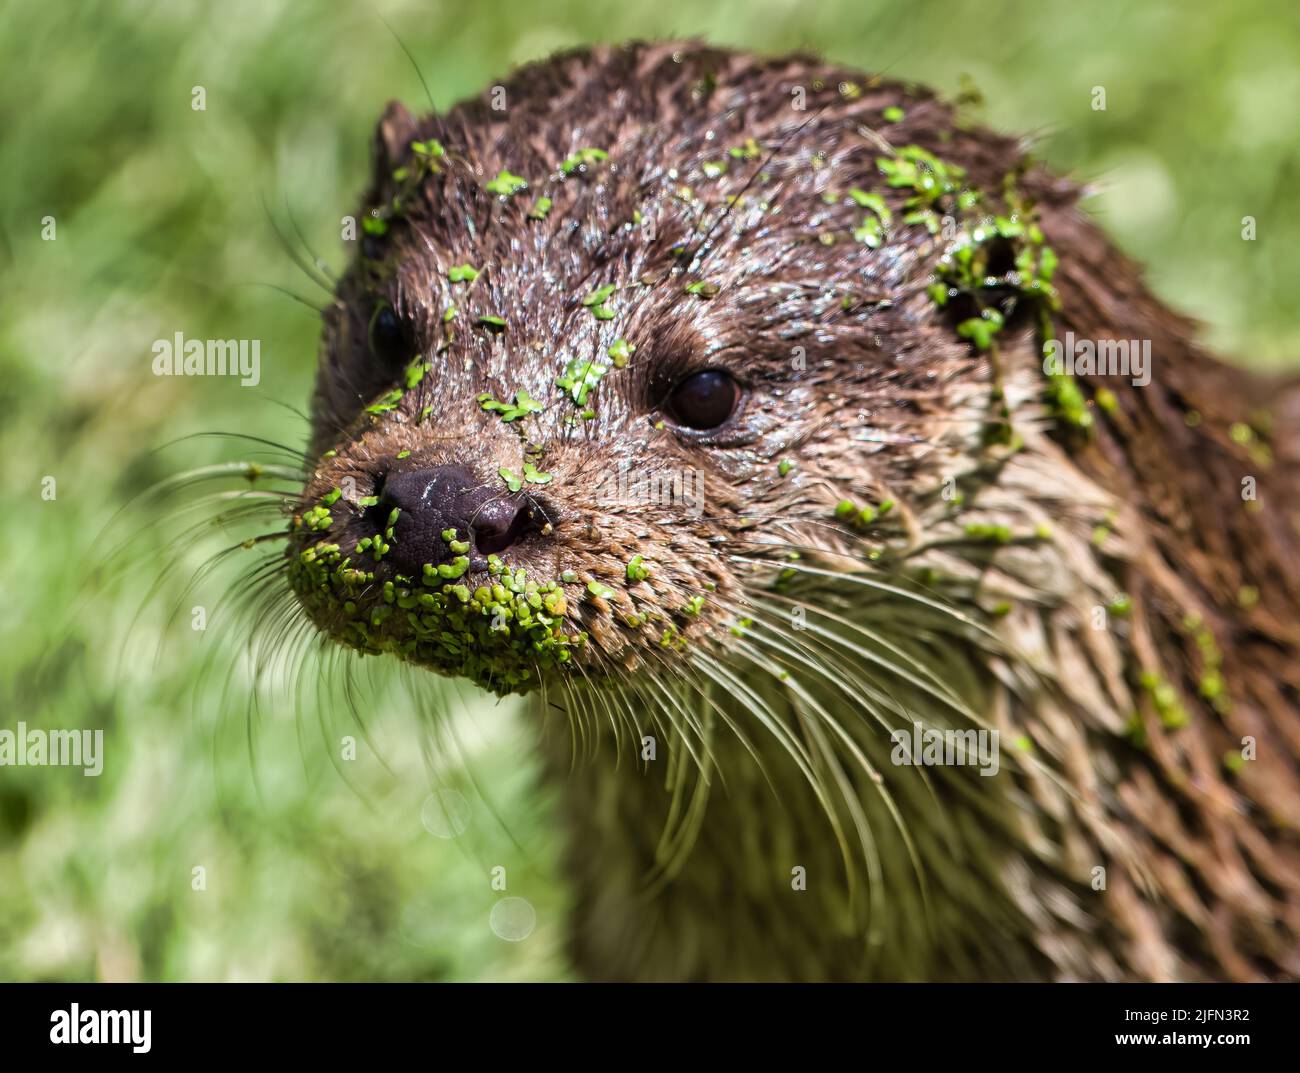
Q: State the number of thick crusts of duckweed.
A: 1